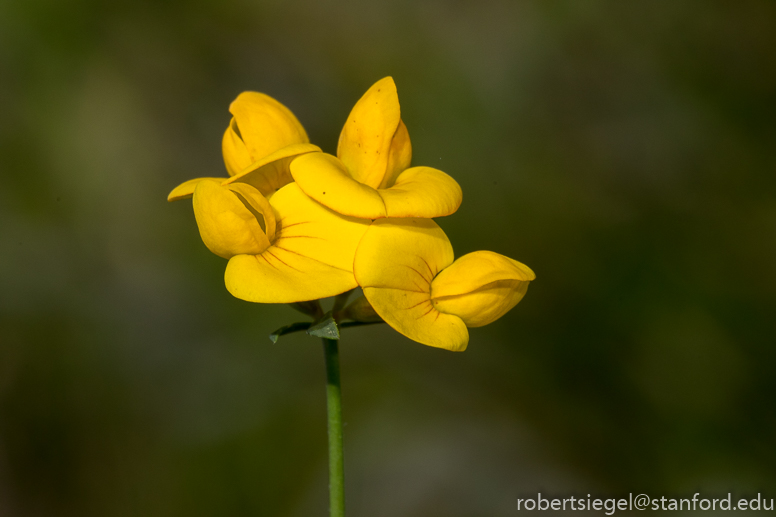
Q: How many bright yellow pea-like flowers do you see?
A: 4